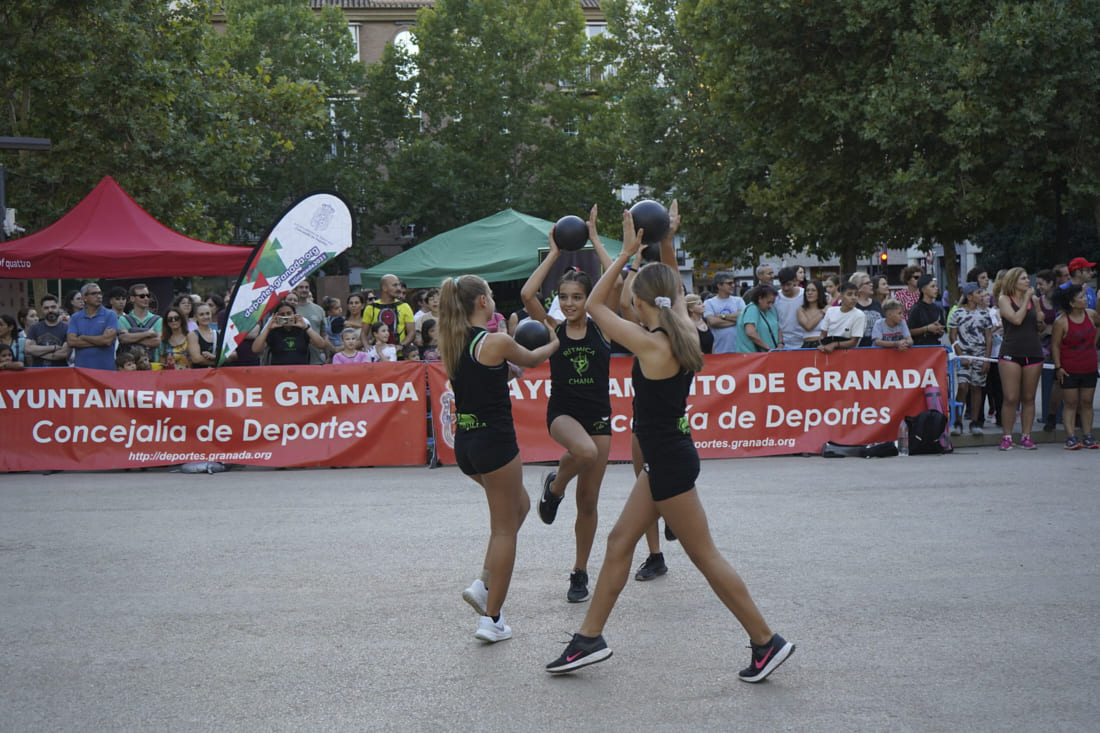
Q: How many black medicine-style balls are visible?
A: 4